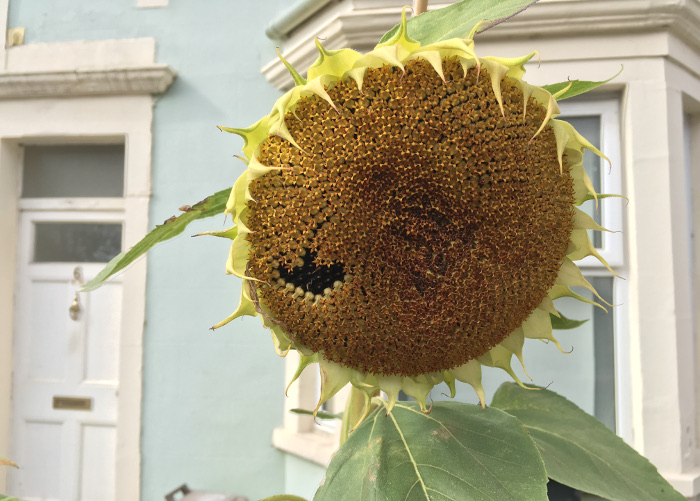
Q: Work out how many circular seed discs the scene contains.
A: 1